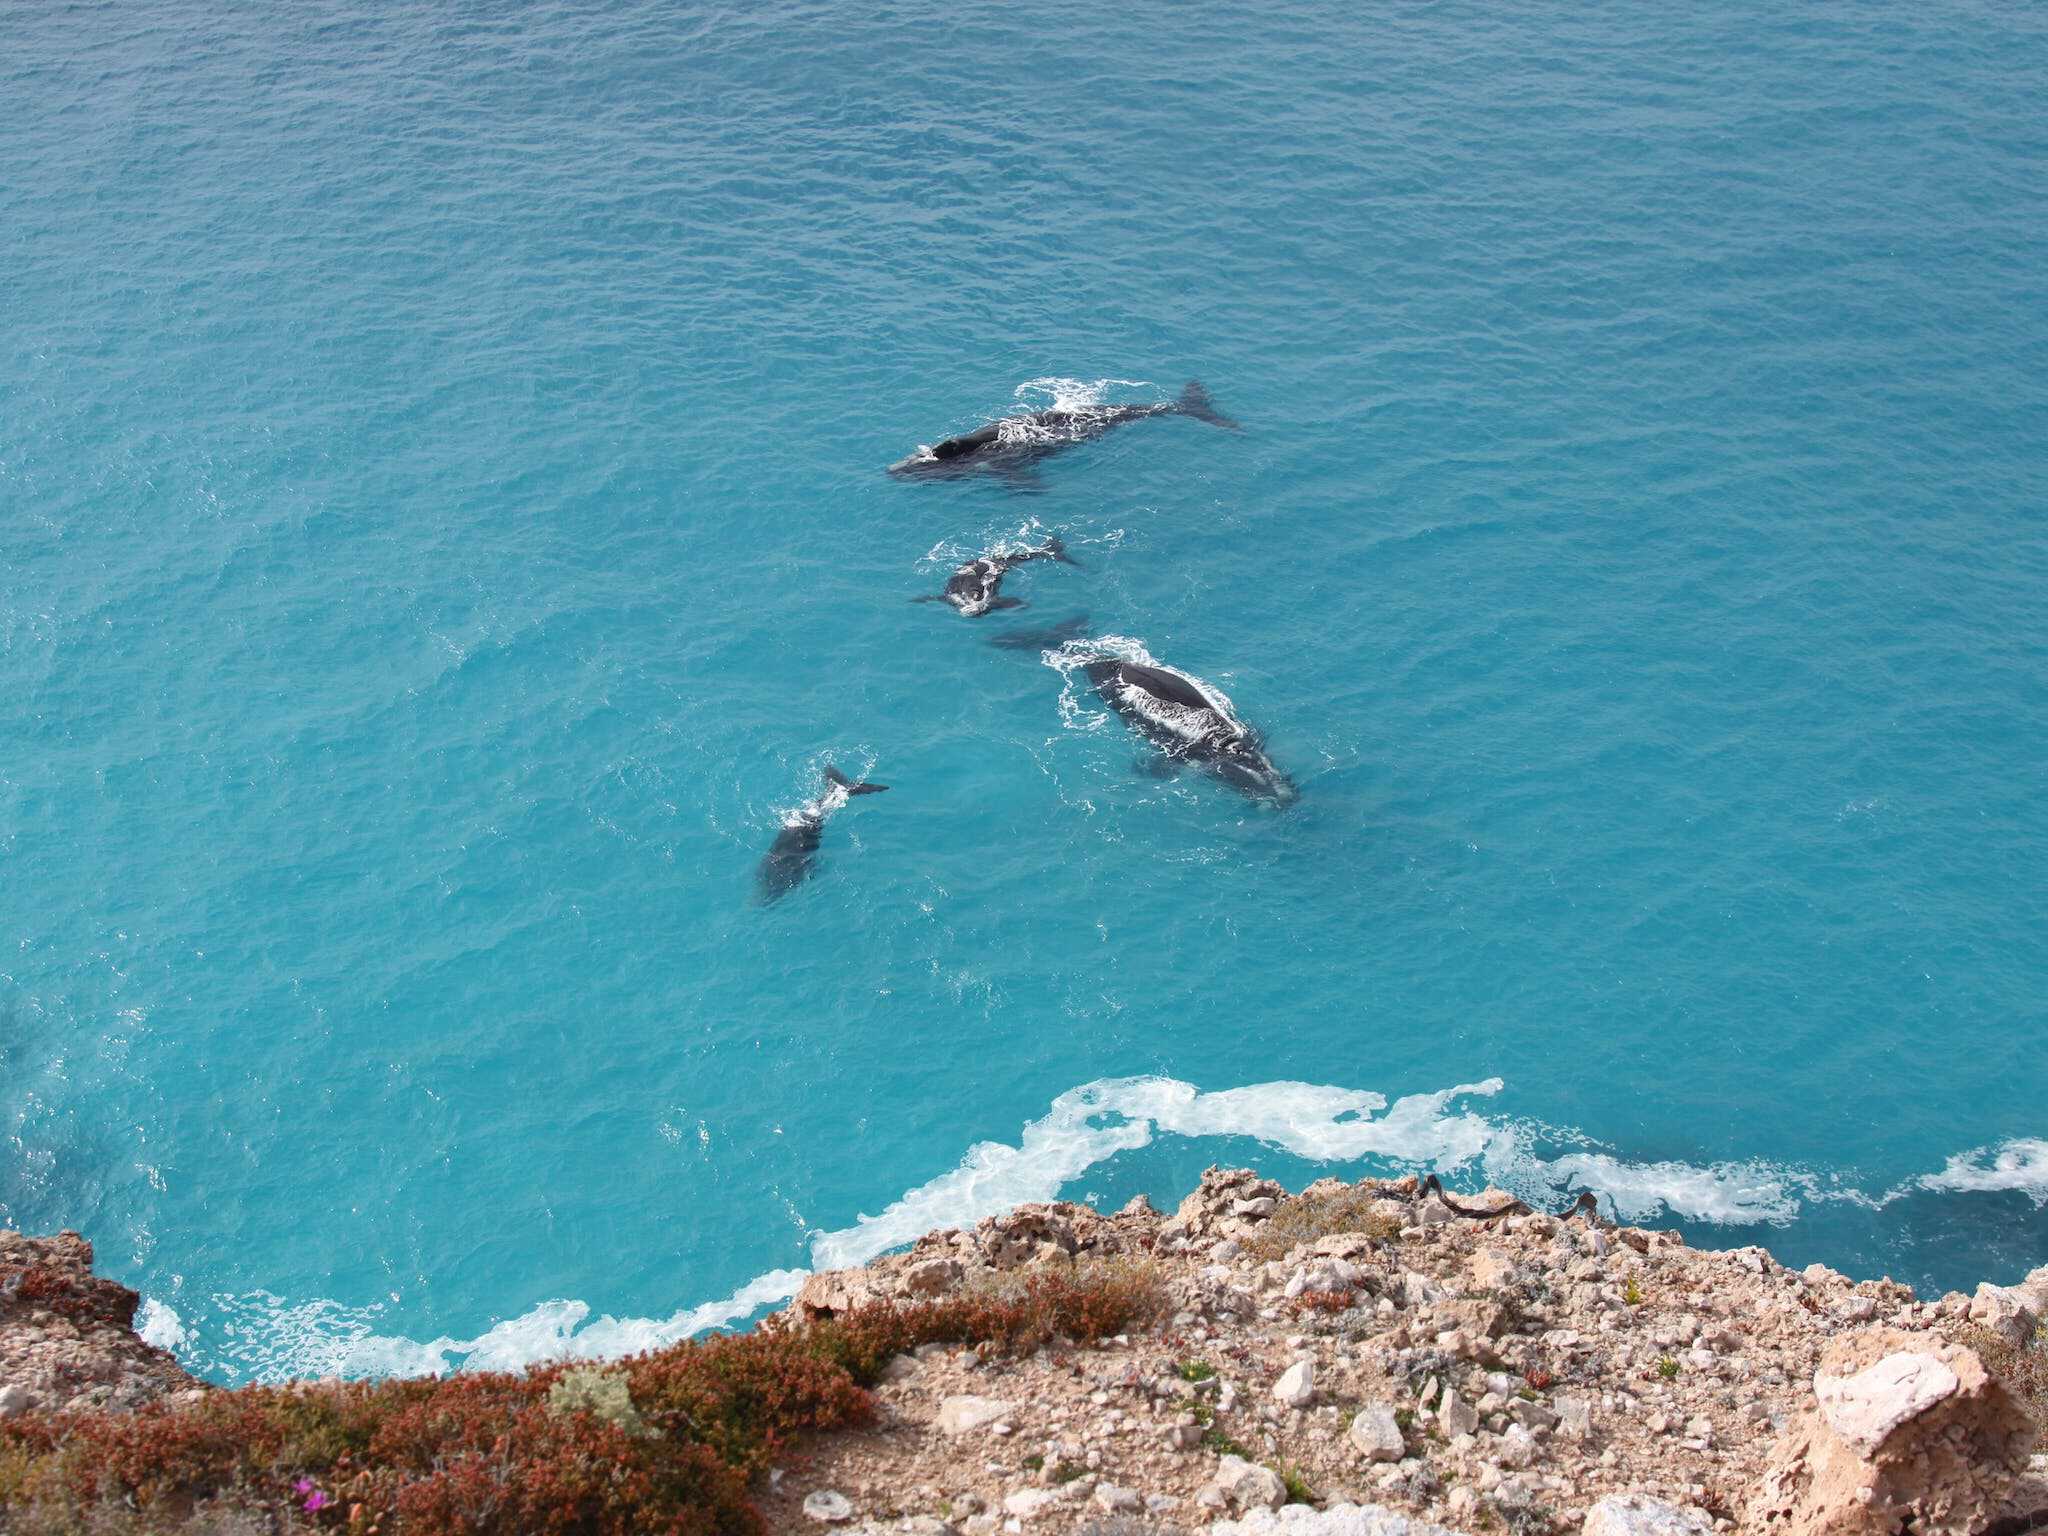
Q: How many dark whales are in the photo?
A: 4